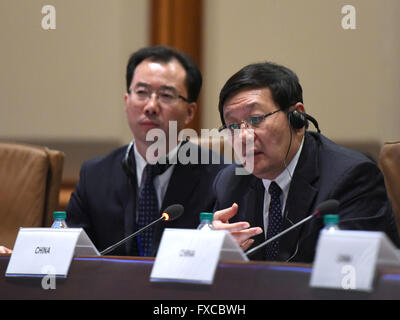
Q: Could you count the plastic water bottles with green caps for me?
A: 3